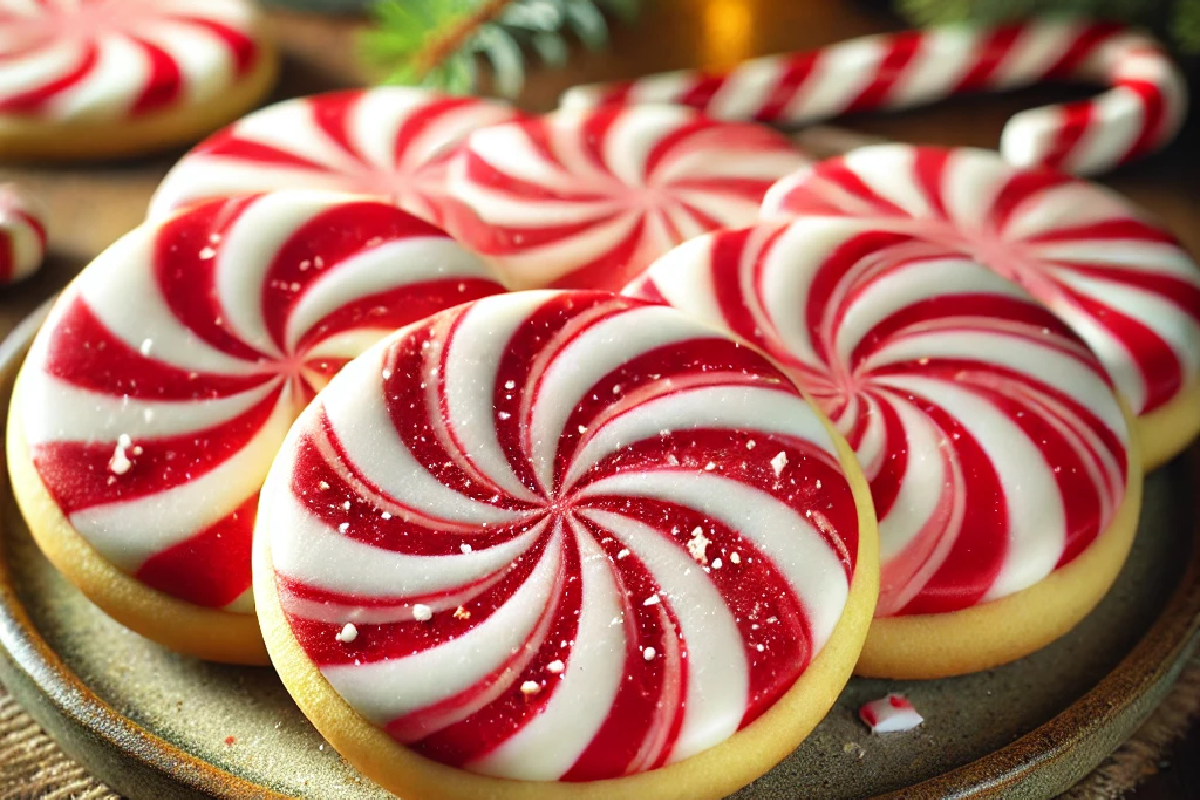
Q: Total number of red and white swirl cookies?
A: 7